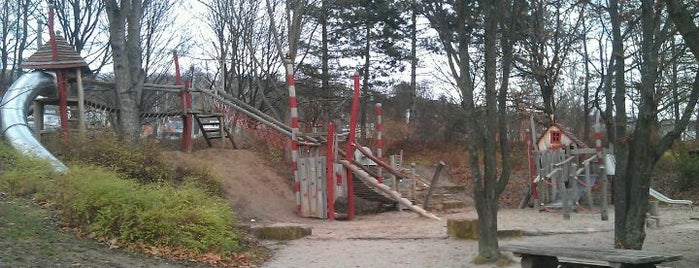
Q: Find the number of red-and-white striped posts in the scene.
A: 3